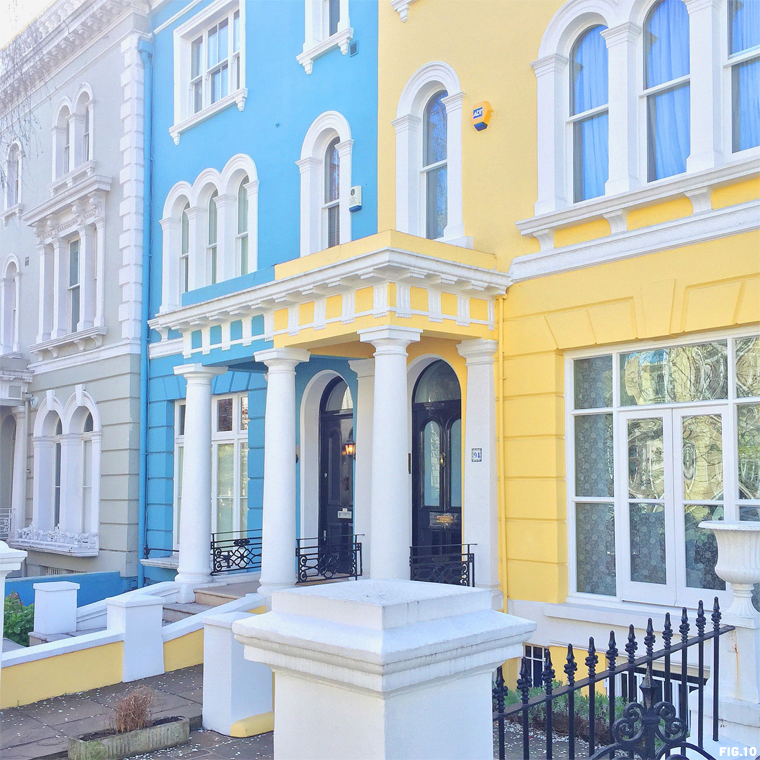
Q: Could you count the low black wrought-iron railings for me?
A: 3